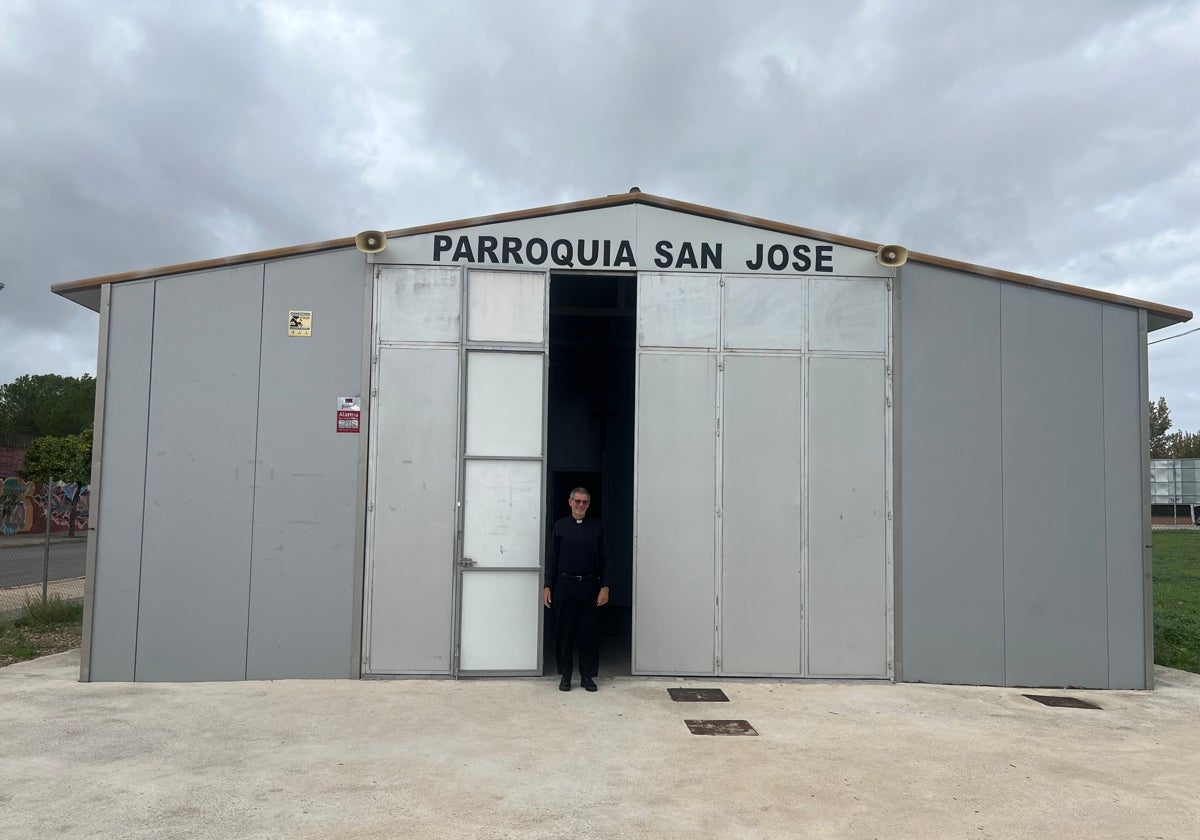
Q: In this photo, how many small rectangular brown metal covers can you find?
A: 3